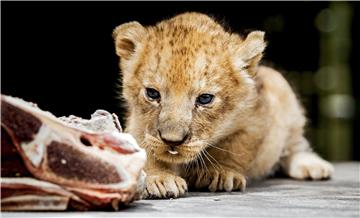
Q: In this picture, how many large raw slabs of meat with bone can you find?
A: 1